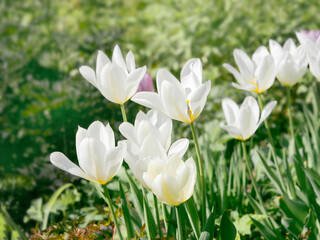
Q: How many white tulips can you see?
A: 10